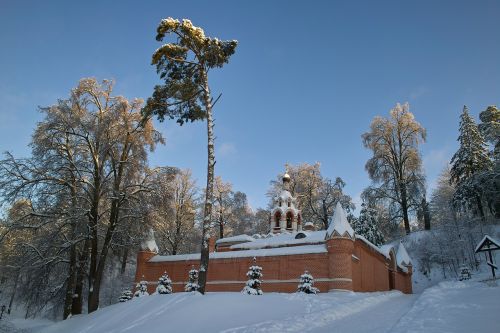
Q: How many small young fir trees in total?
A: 7